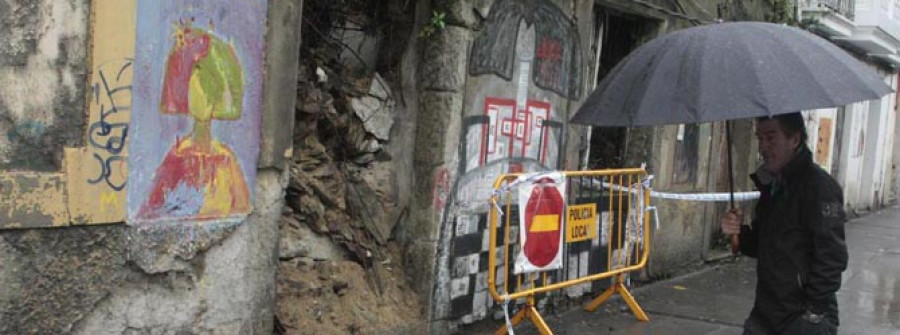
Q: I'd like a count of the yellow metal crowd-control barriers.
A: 1